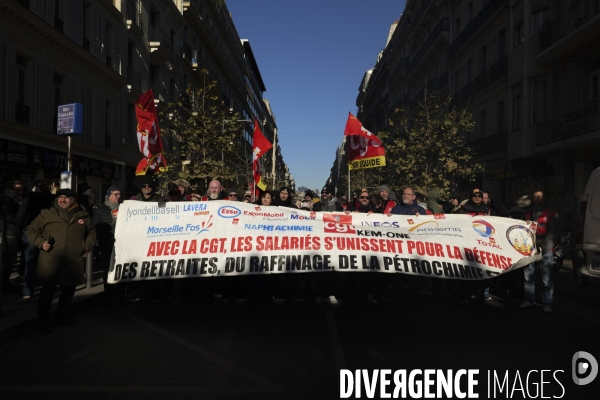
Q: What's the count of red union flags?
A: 3